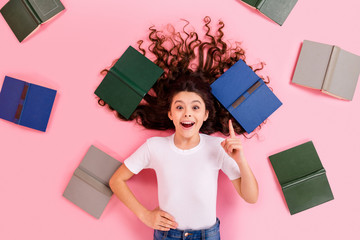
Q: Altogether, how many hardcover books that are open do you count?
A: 8